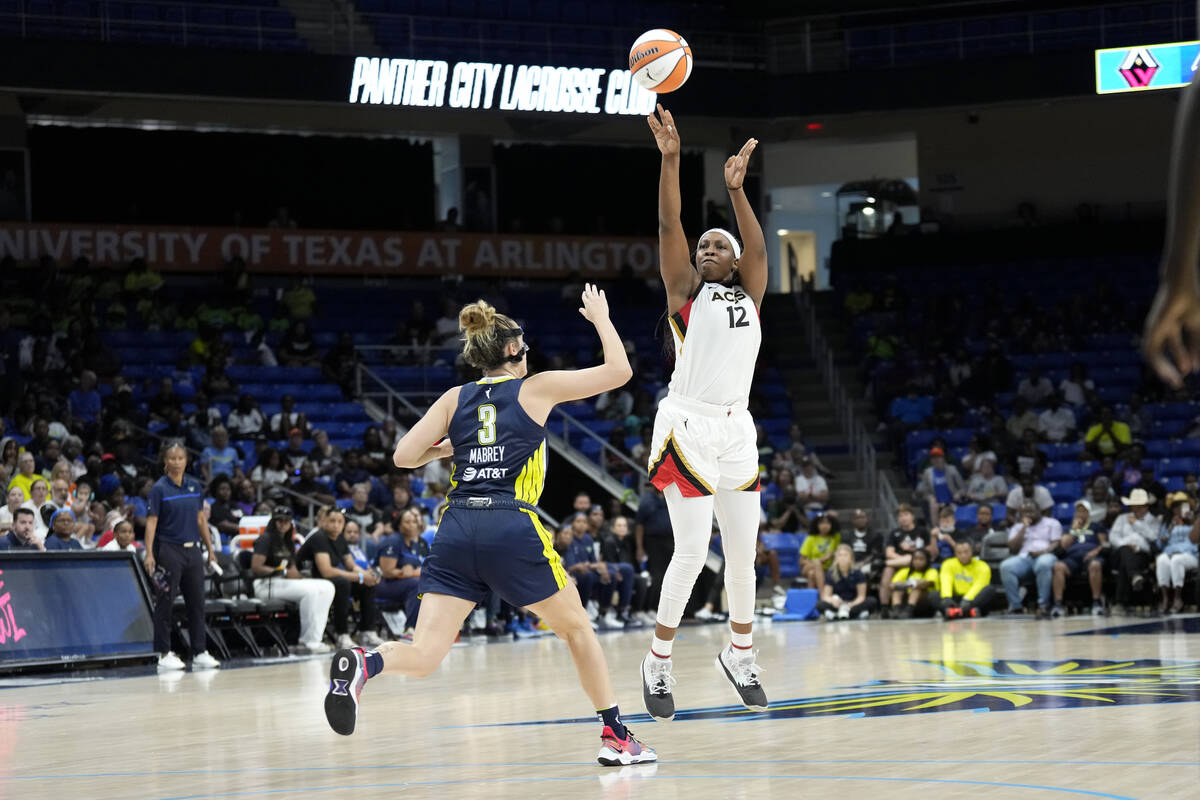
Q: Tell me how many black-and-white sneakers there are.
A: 2